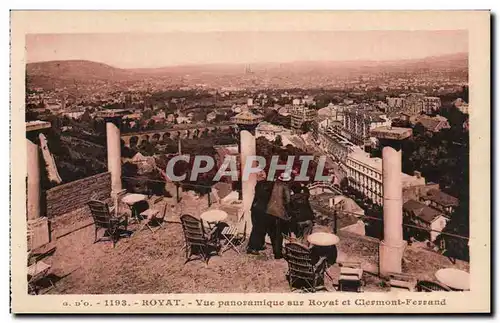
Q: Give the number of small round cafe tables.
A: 4